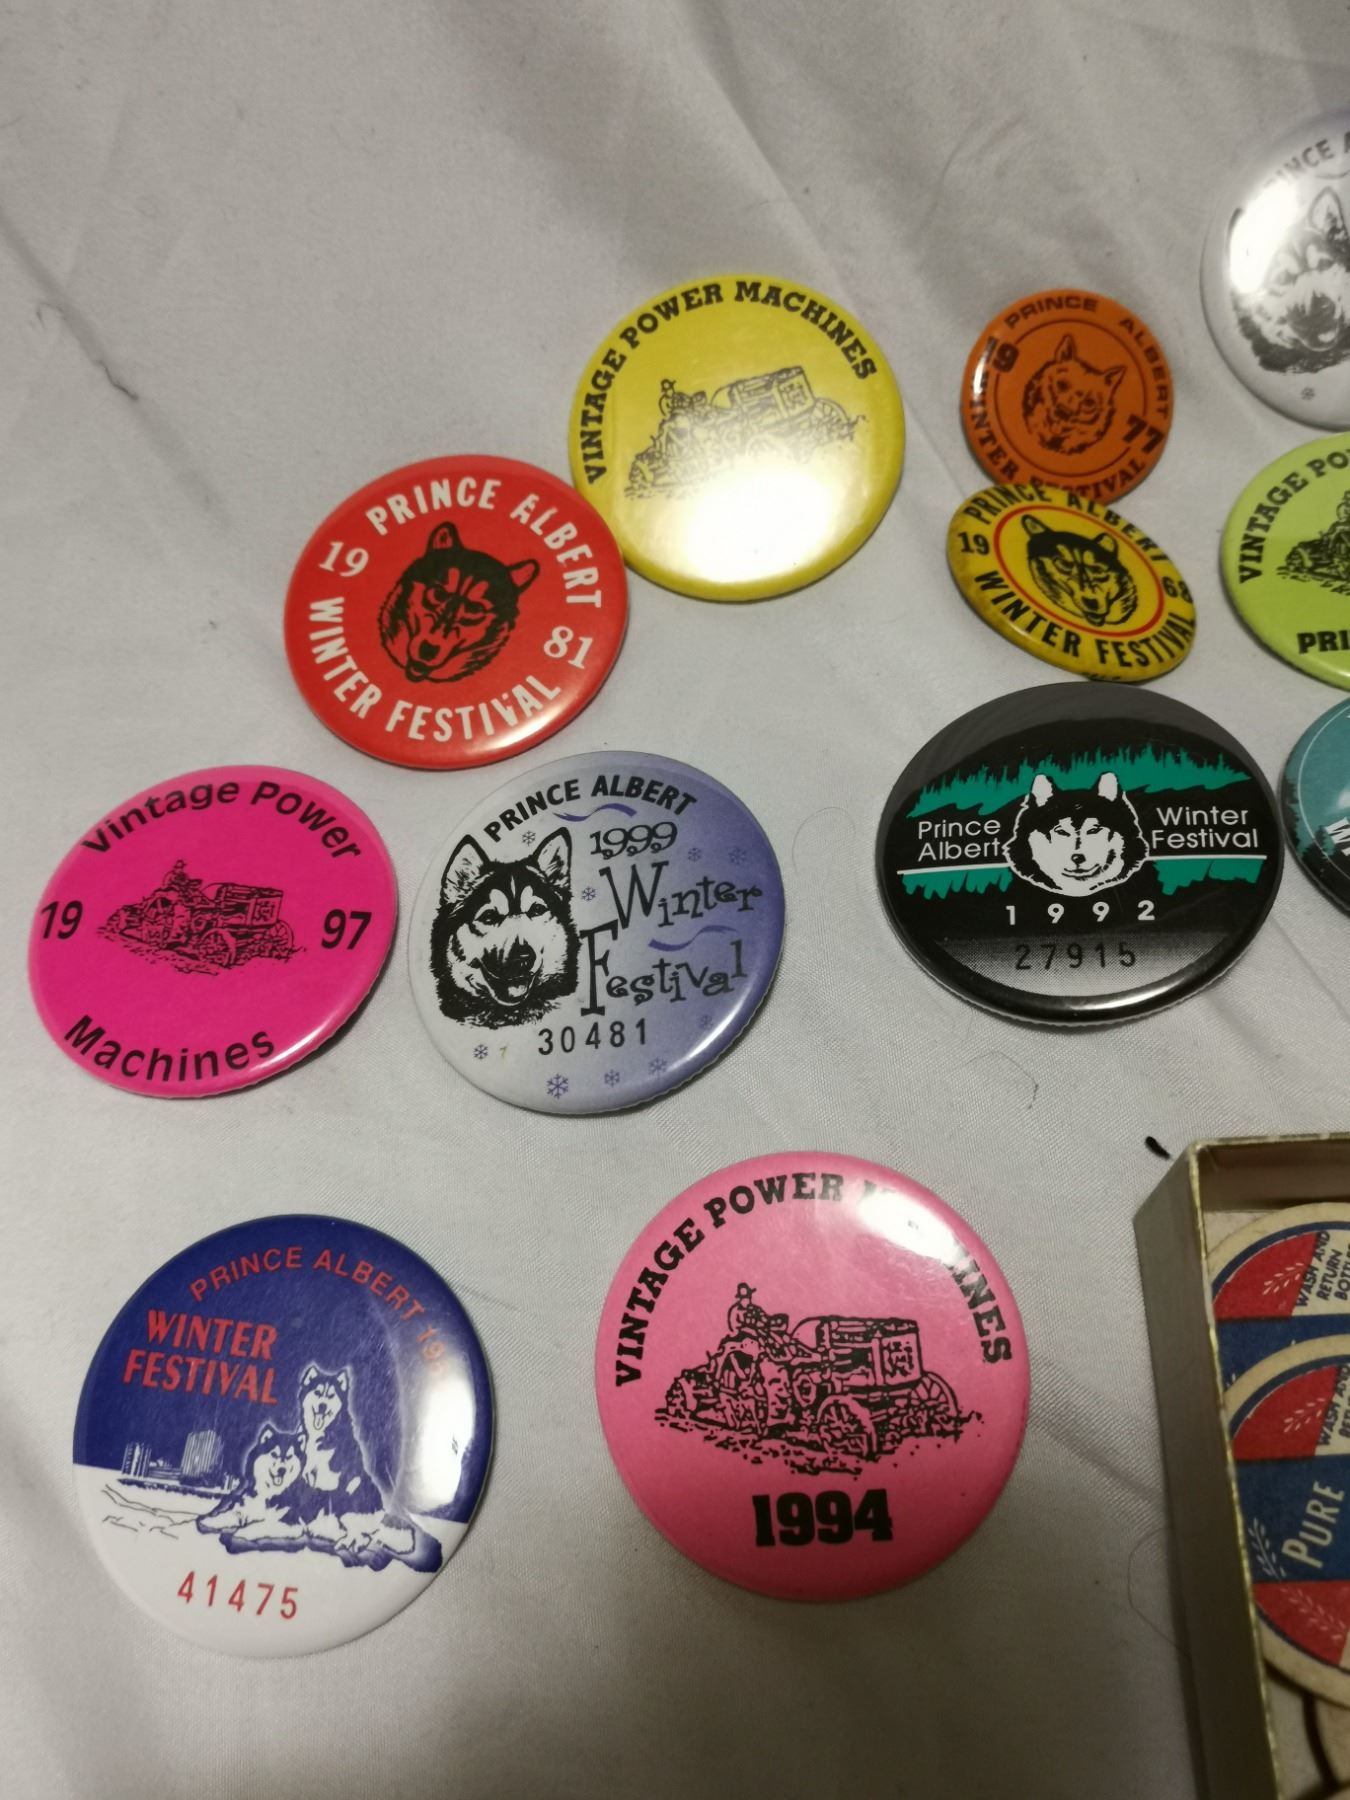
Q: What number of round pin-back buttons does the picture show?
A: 12